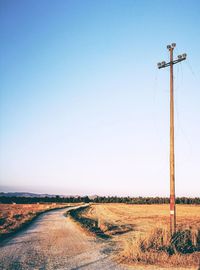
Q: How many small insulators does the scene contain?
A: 6